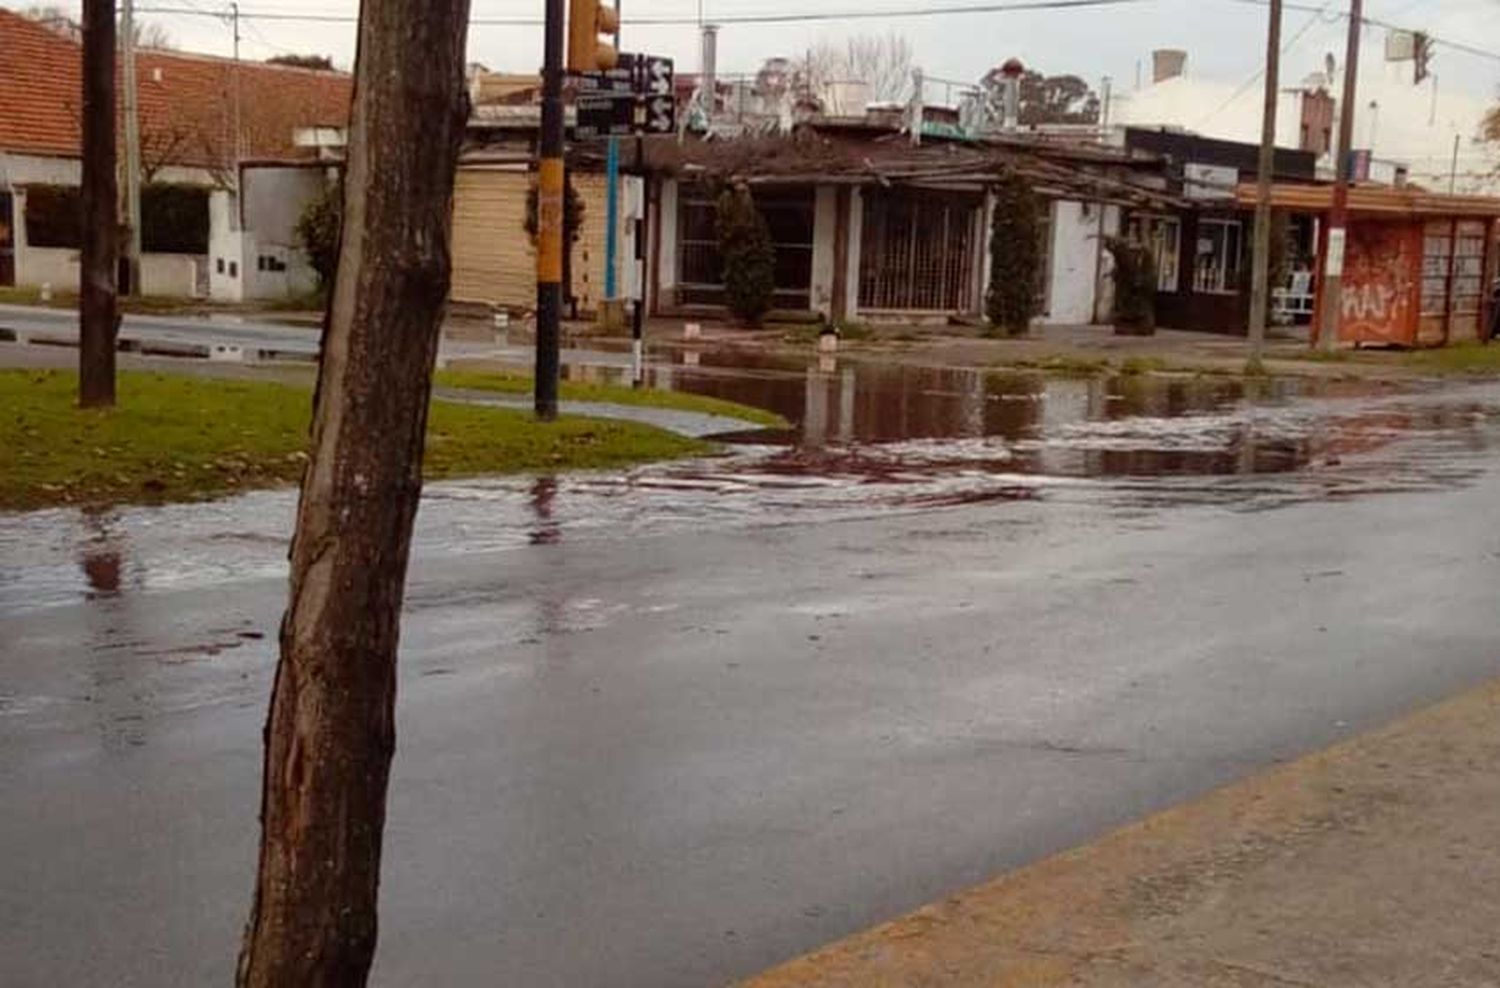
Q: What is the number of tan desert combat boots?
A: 0